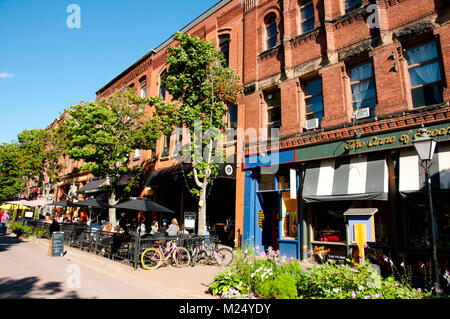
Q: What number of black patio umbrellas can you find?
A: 3